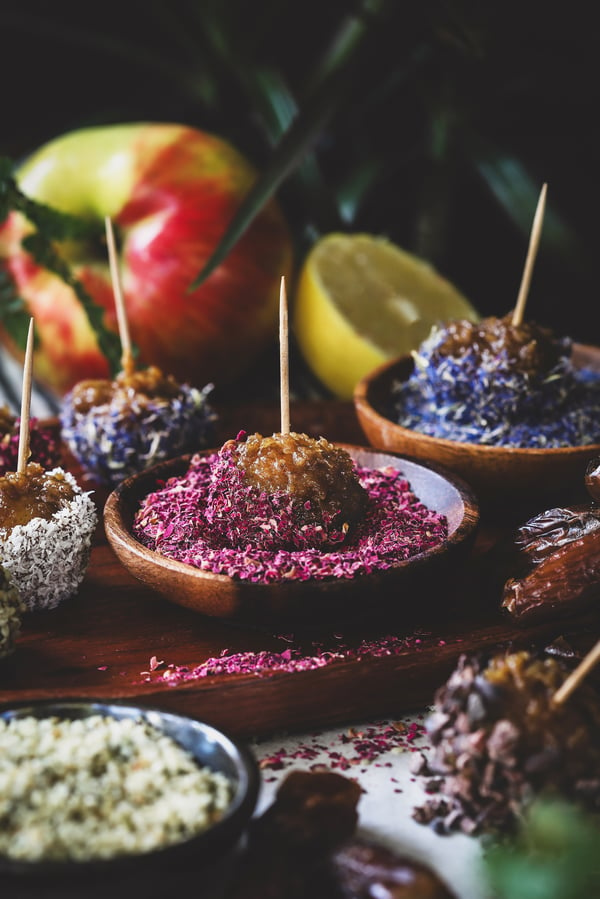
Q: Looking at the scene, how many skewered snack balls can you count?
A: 5